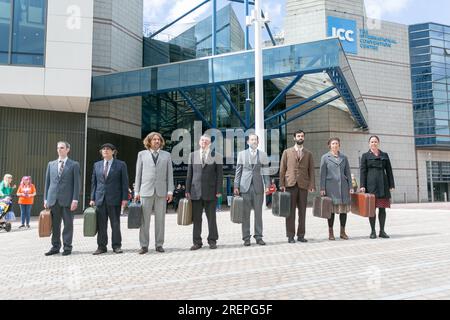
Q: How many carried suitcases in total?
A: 8